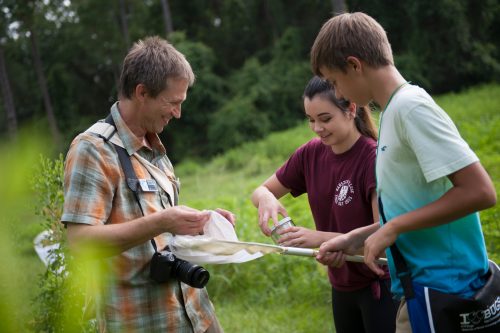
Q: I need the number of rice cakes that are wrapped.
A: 0